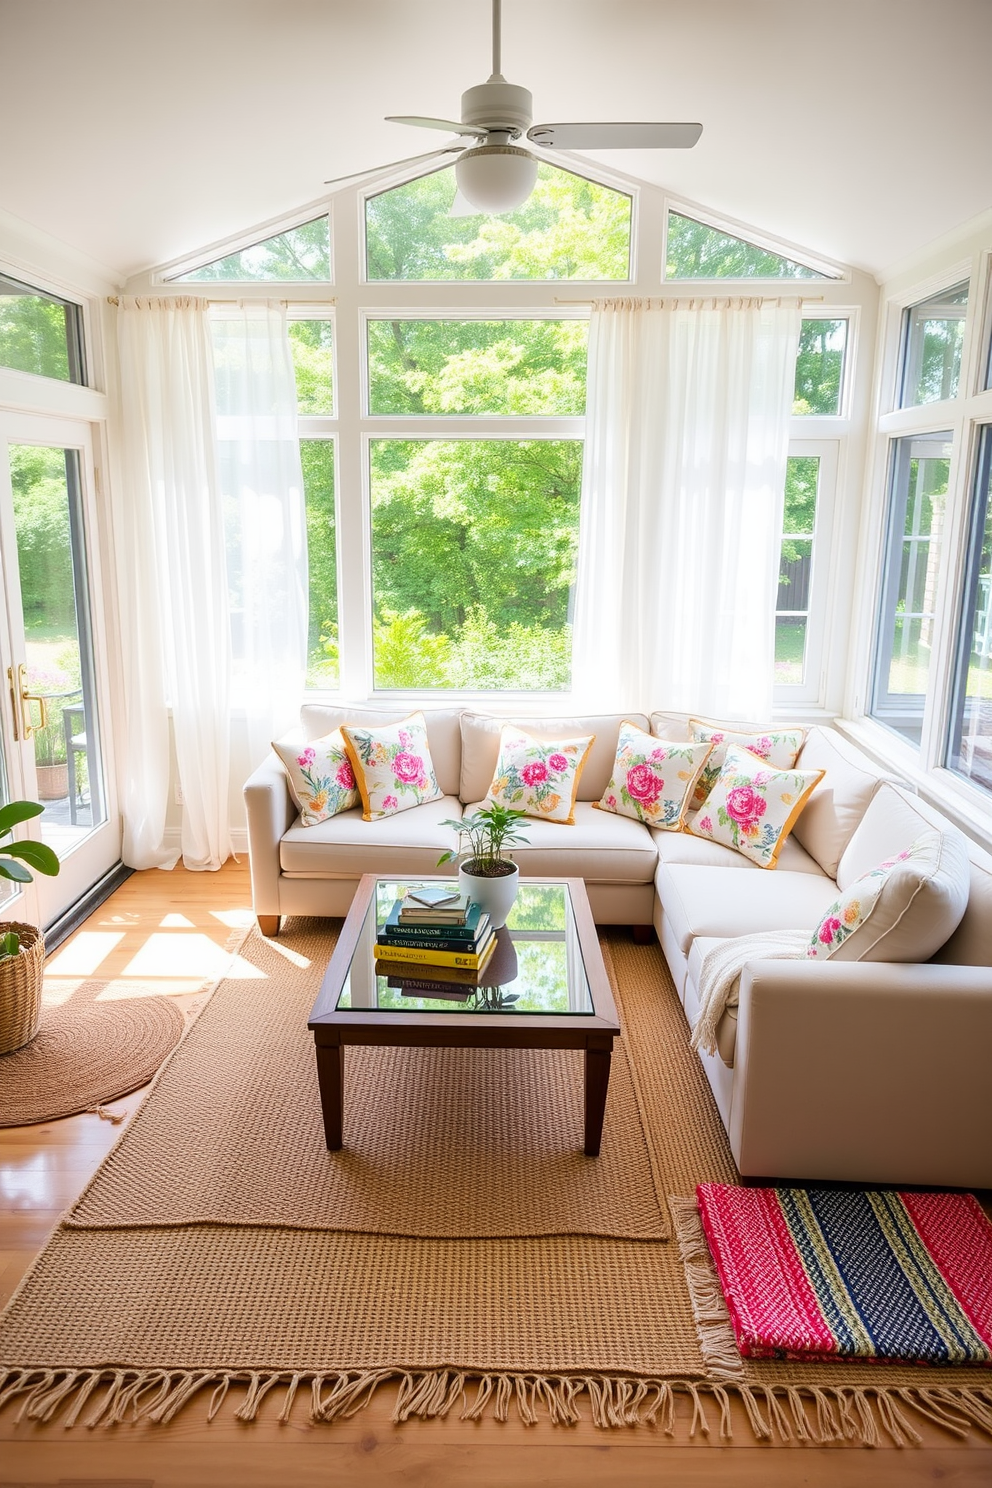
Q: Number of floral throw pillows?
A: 7